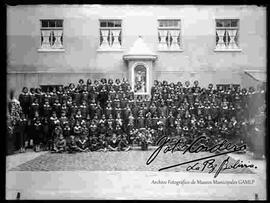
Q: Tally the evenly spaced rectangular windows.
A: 4